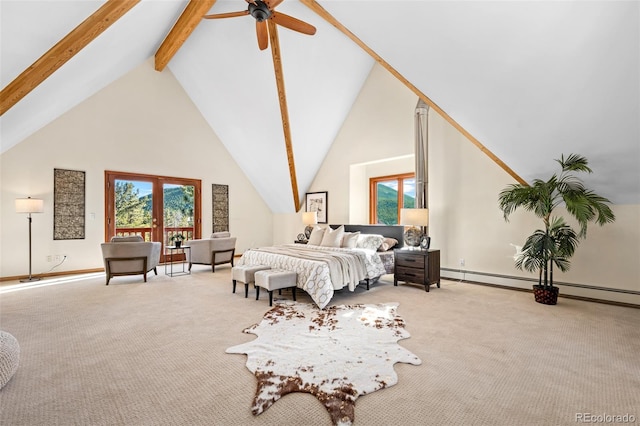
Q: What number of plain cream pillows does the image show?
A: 3